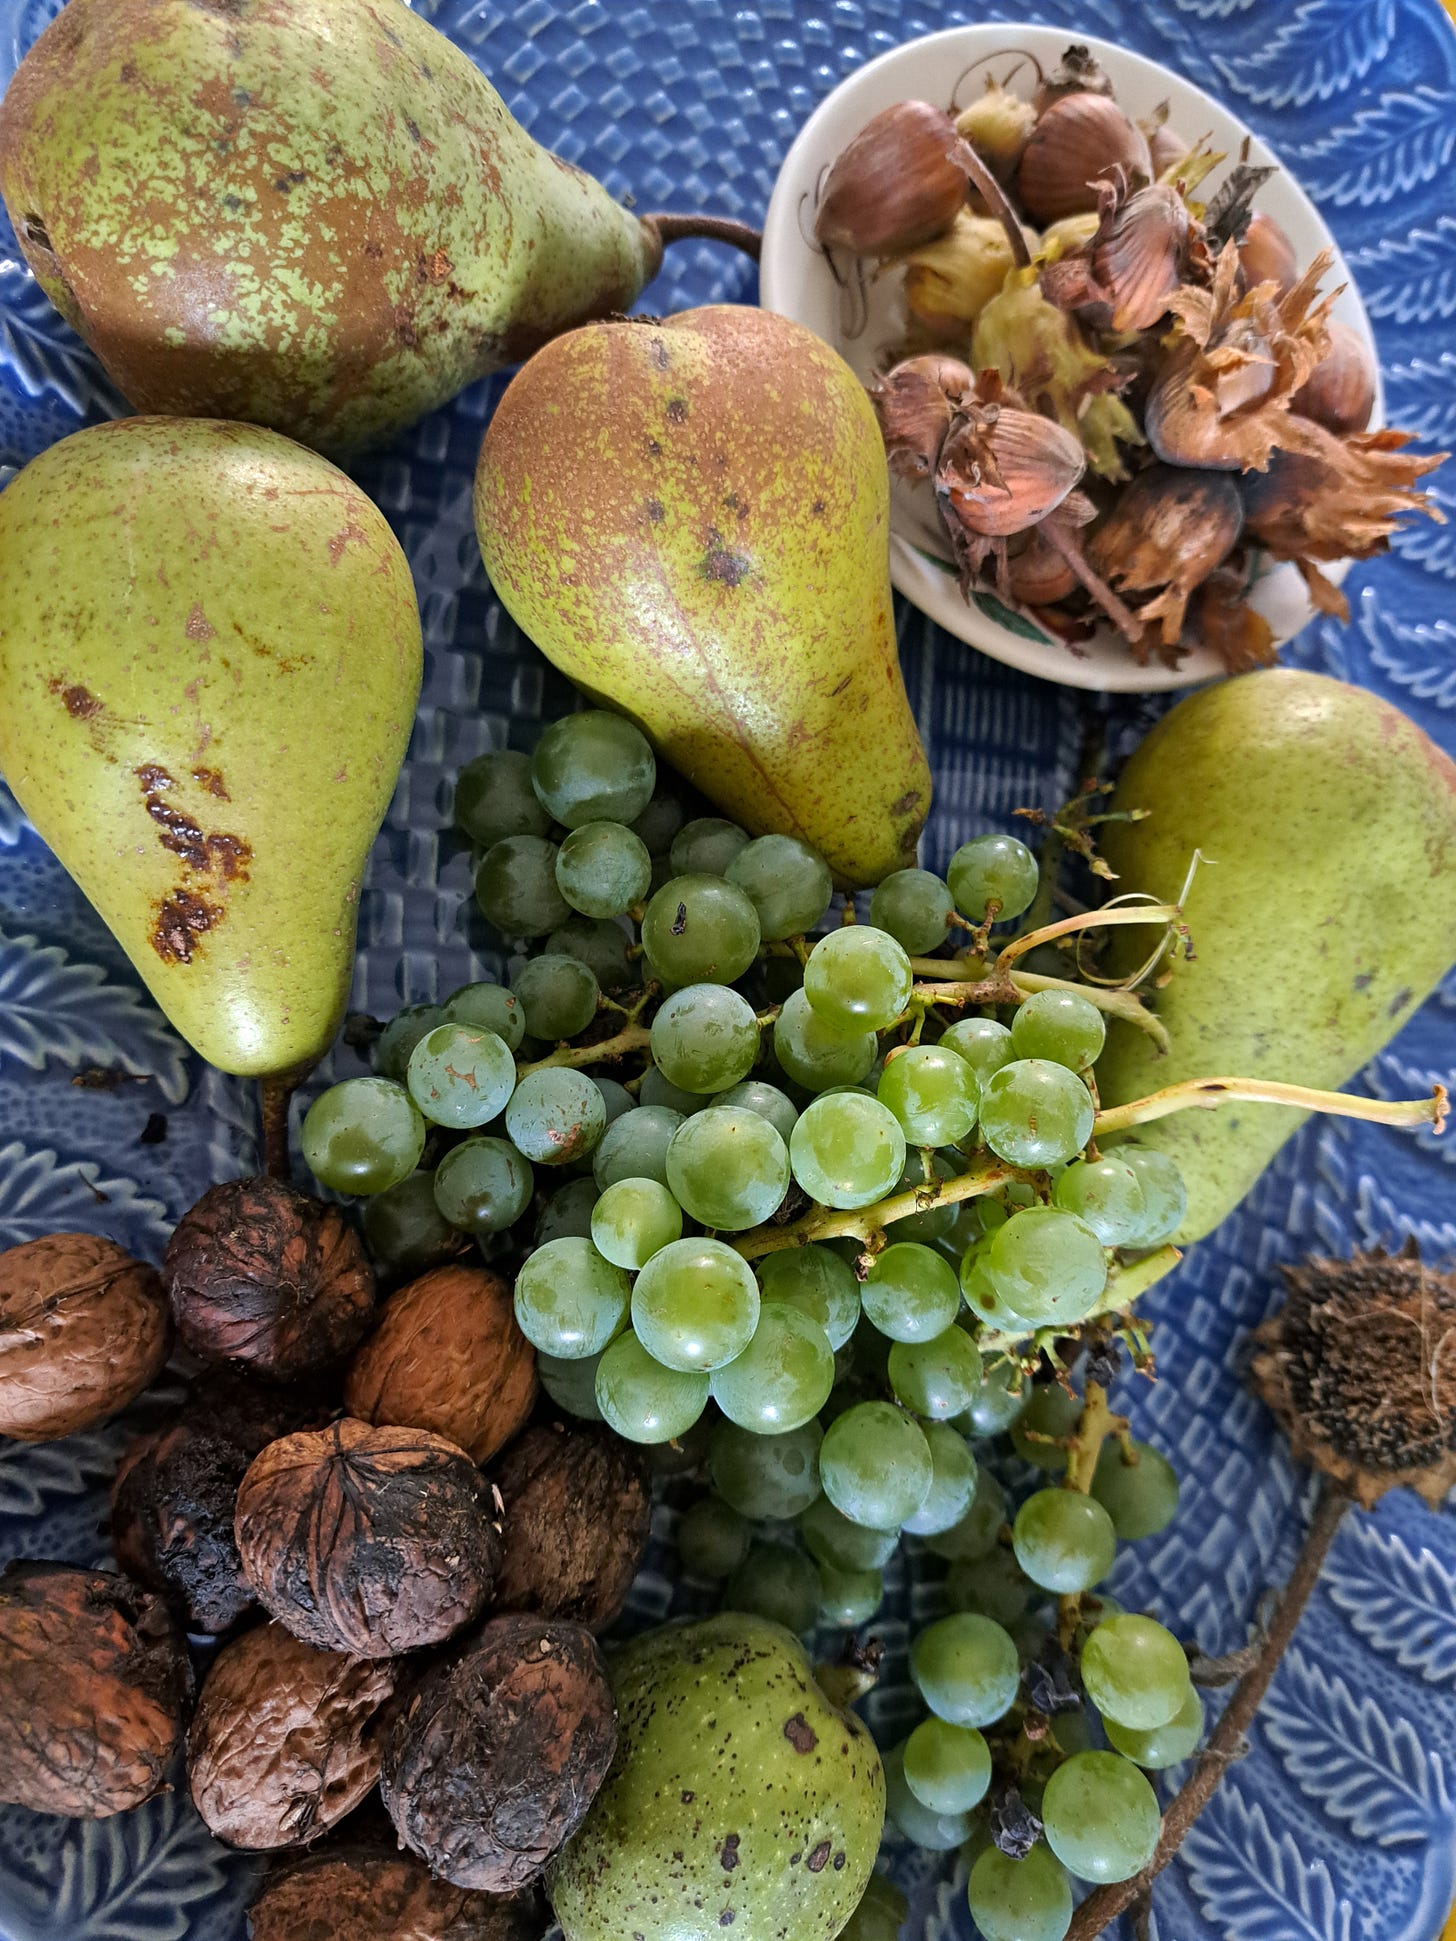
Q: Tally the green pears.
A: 5